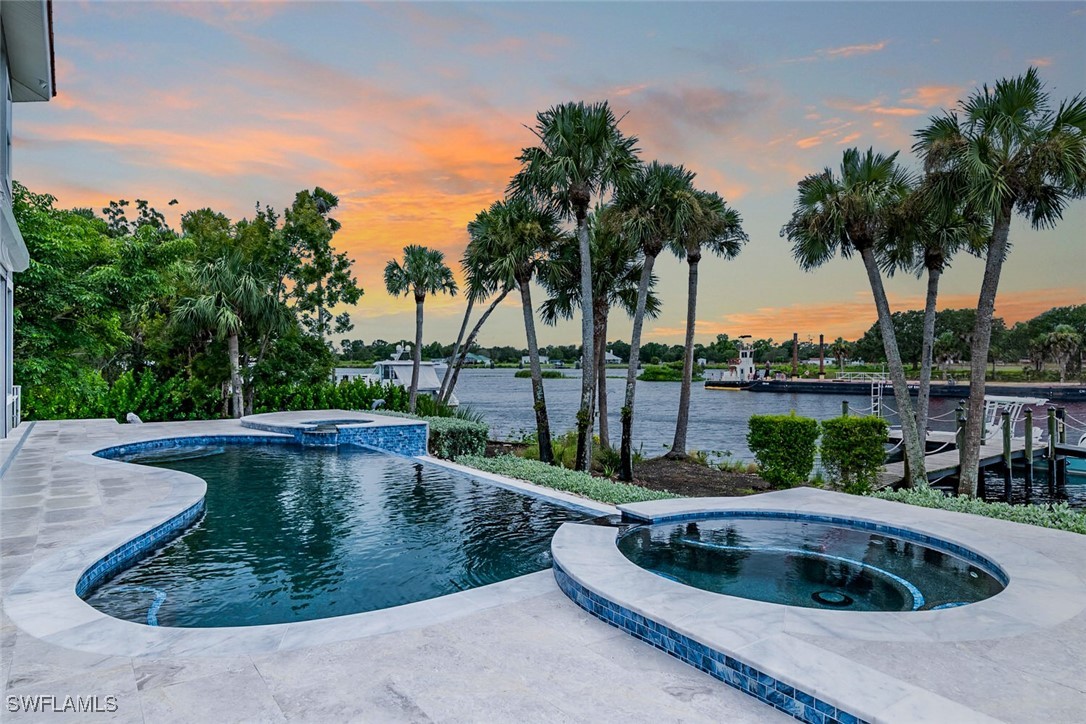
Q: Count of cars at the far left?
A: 0